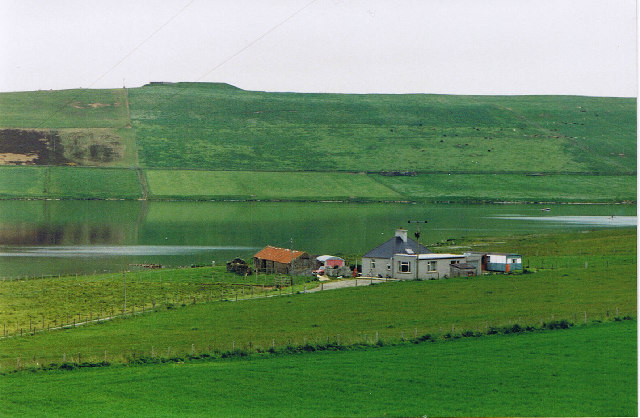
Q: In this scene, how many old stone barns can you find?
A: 1